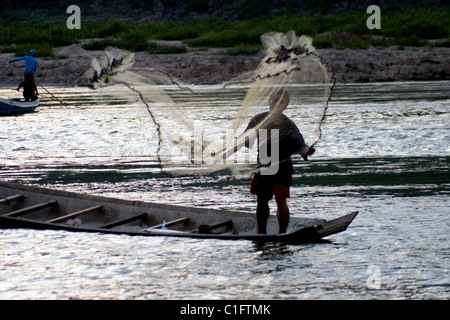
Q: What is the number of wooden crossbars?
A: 6